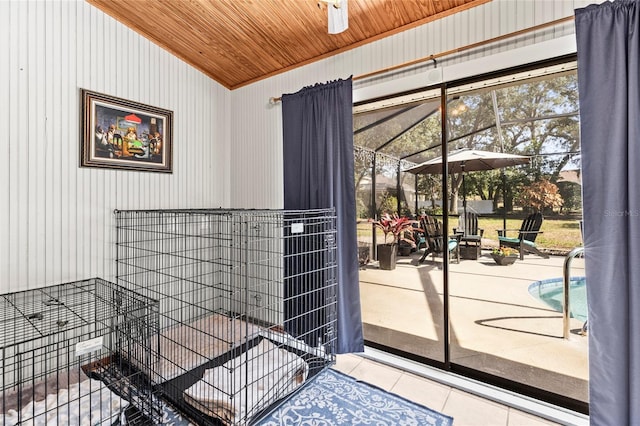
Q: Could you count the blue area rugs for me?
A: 1